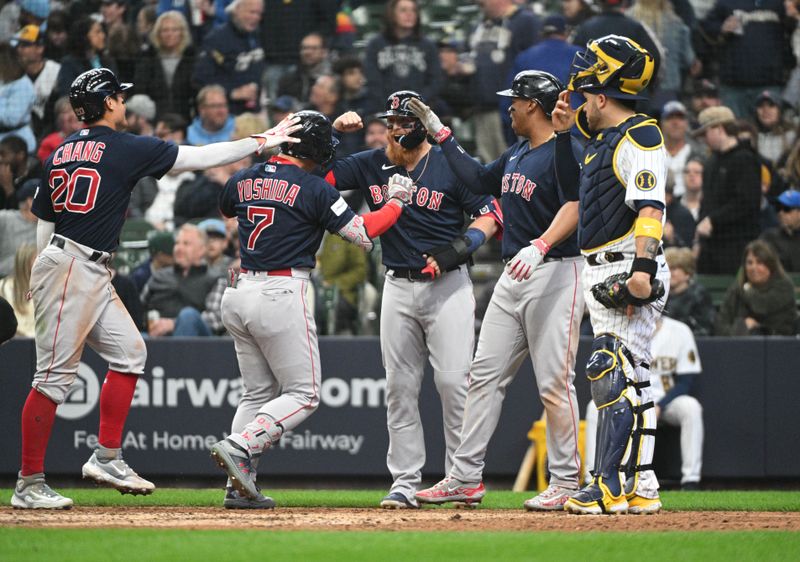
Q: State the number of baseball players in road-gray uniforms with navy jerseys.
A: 4